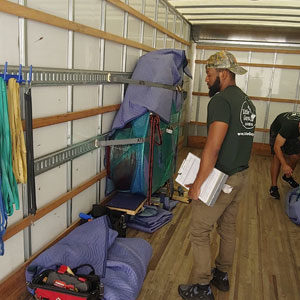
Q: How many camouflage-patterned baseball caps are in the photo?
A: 1